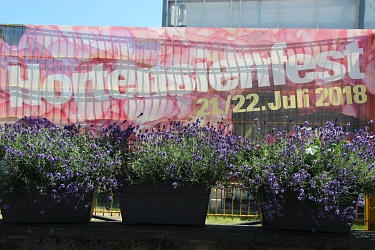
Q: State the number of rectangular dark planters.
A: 3